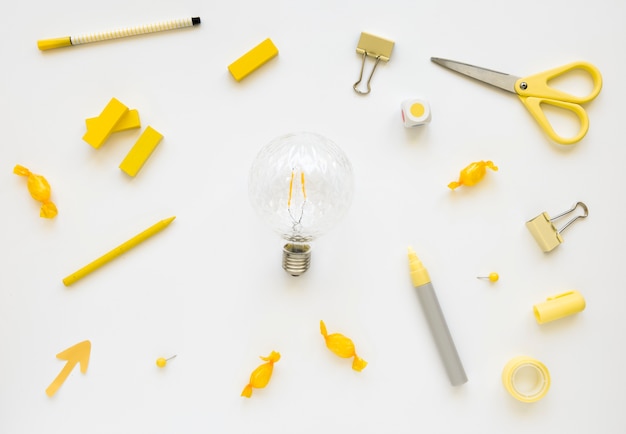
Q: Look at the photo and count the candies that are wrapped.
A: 4